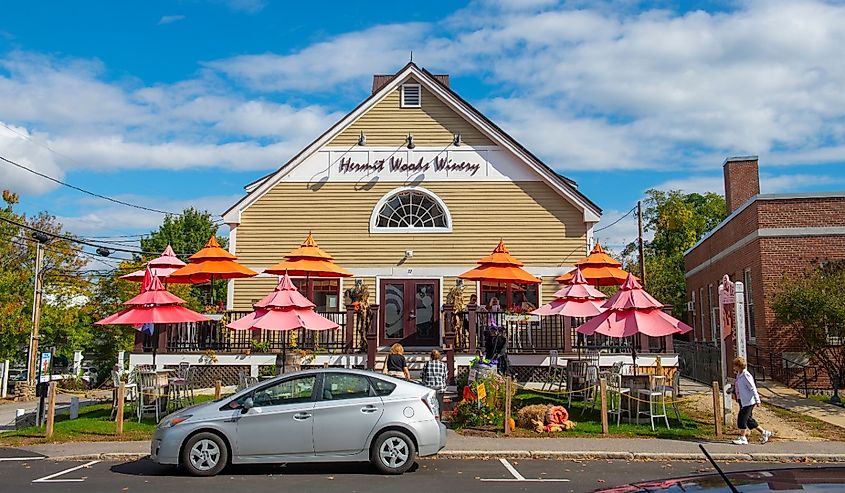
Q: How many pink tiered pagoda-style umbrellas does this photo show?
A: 5